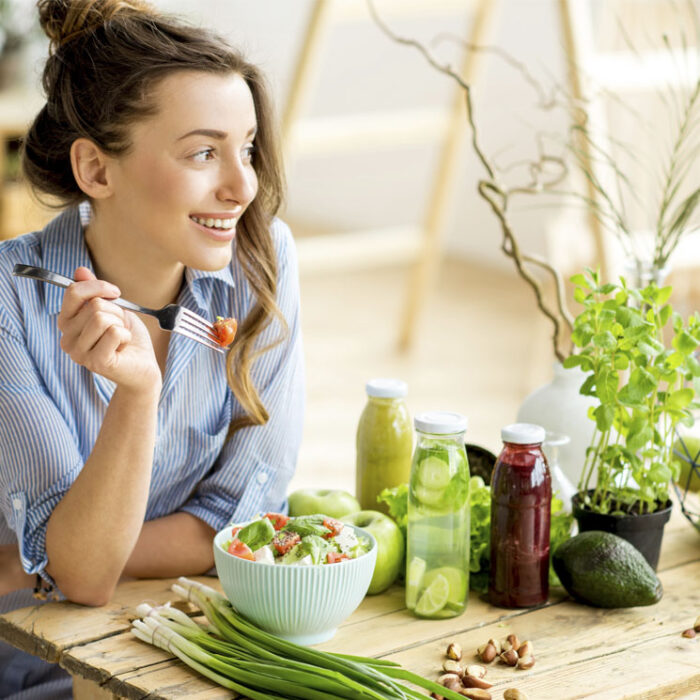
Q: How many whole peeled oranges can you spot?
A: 0